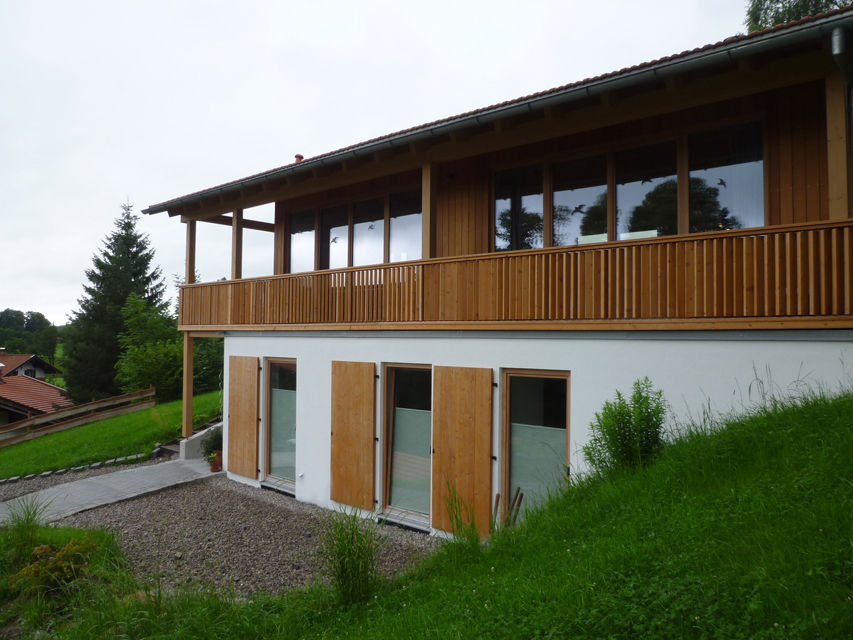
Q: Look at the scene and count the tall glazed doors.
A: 3